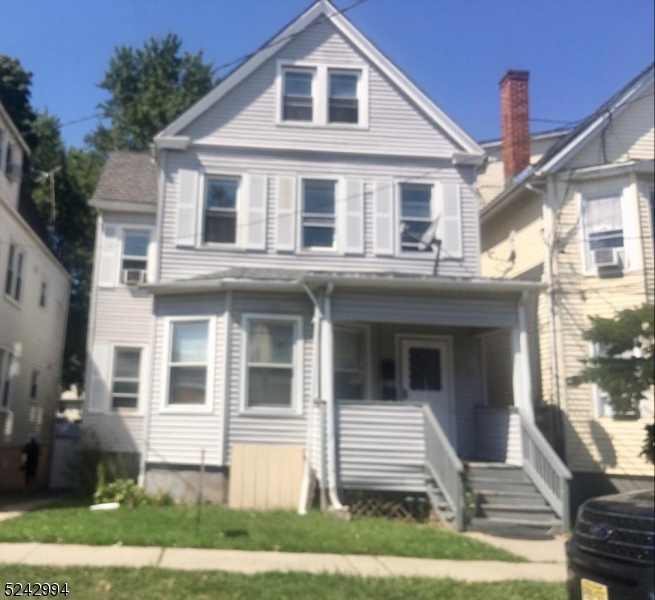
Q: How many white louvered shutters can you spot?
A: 8